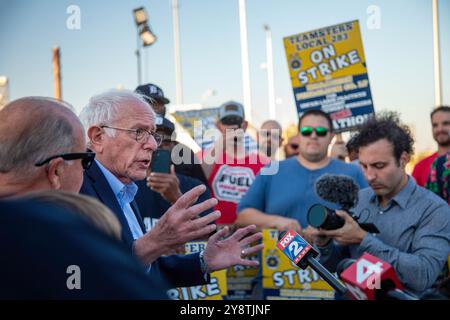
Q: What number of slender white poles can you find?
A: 4